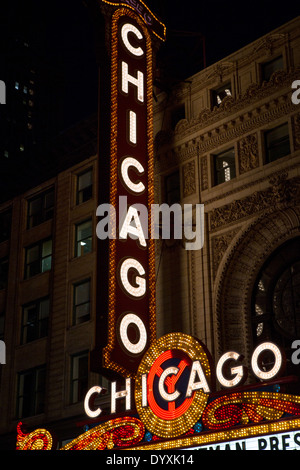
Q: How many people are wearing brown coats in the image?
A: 0